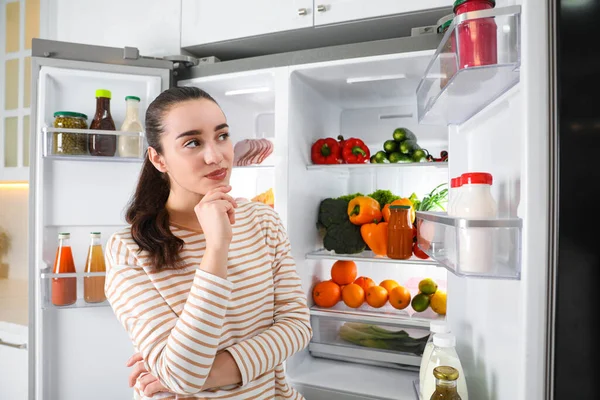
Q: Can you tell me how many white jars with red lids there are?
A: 3